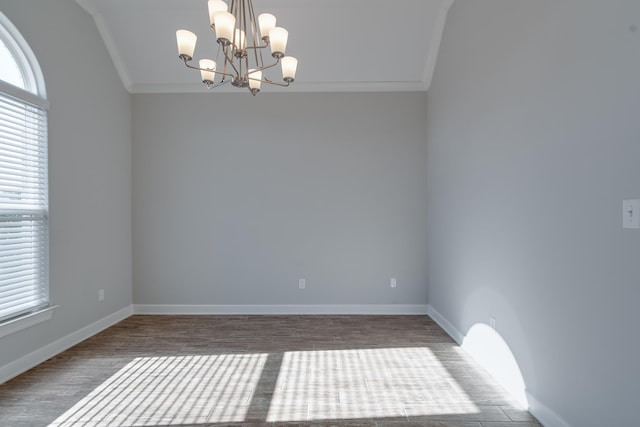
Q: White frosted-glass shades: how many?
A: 9